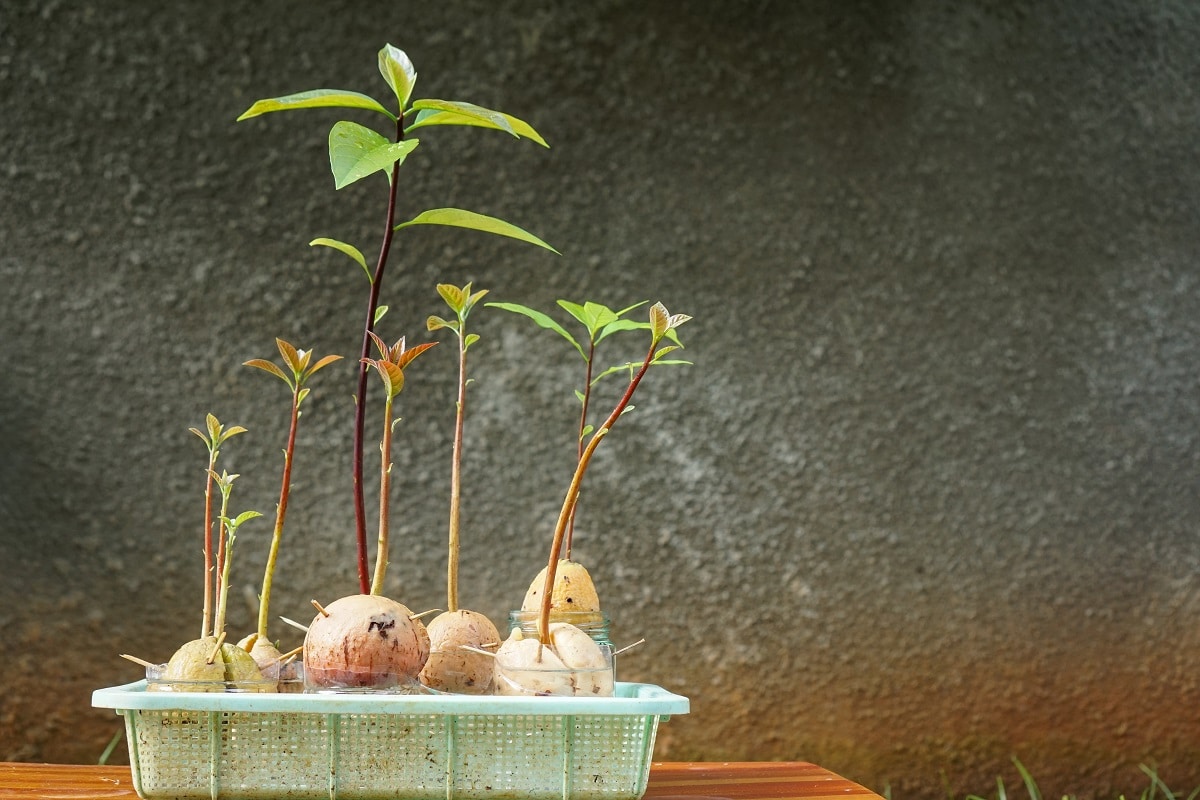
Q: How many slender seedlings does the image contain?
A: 9